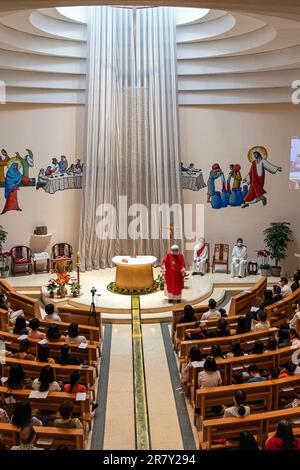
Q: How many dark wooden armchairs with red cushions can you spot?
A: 2